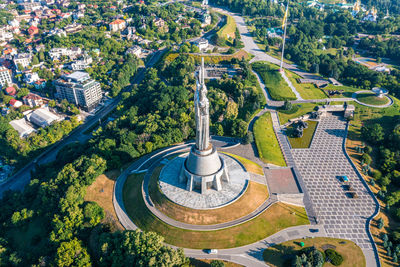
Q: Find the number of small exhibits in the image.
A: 3